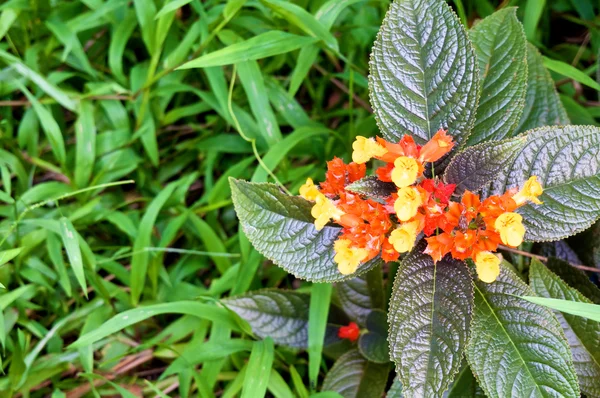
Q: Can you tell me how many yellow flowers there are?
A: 10